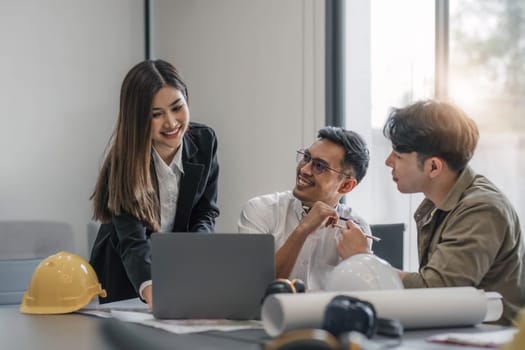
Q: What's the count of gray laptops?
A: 1